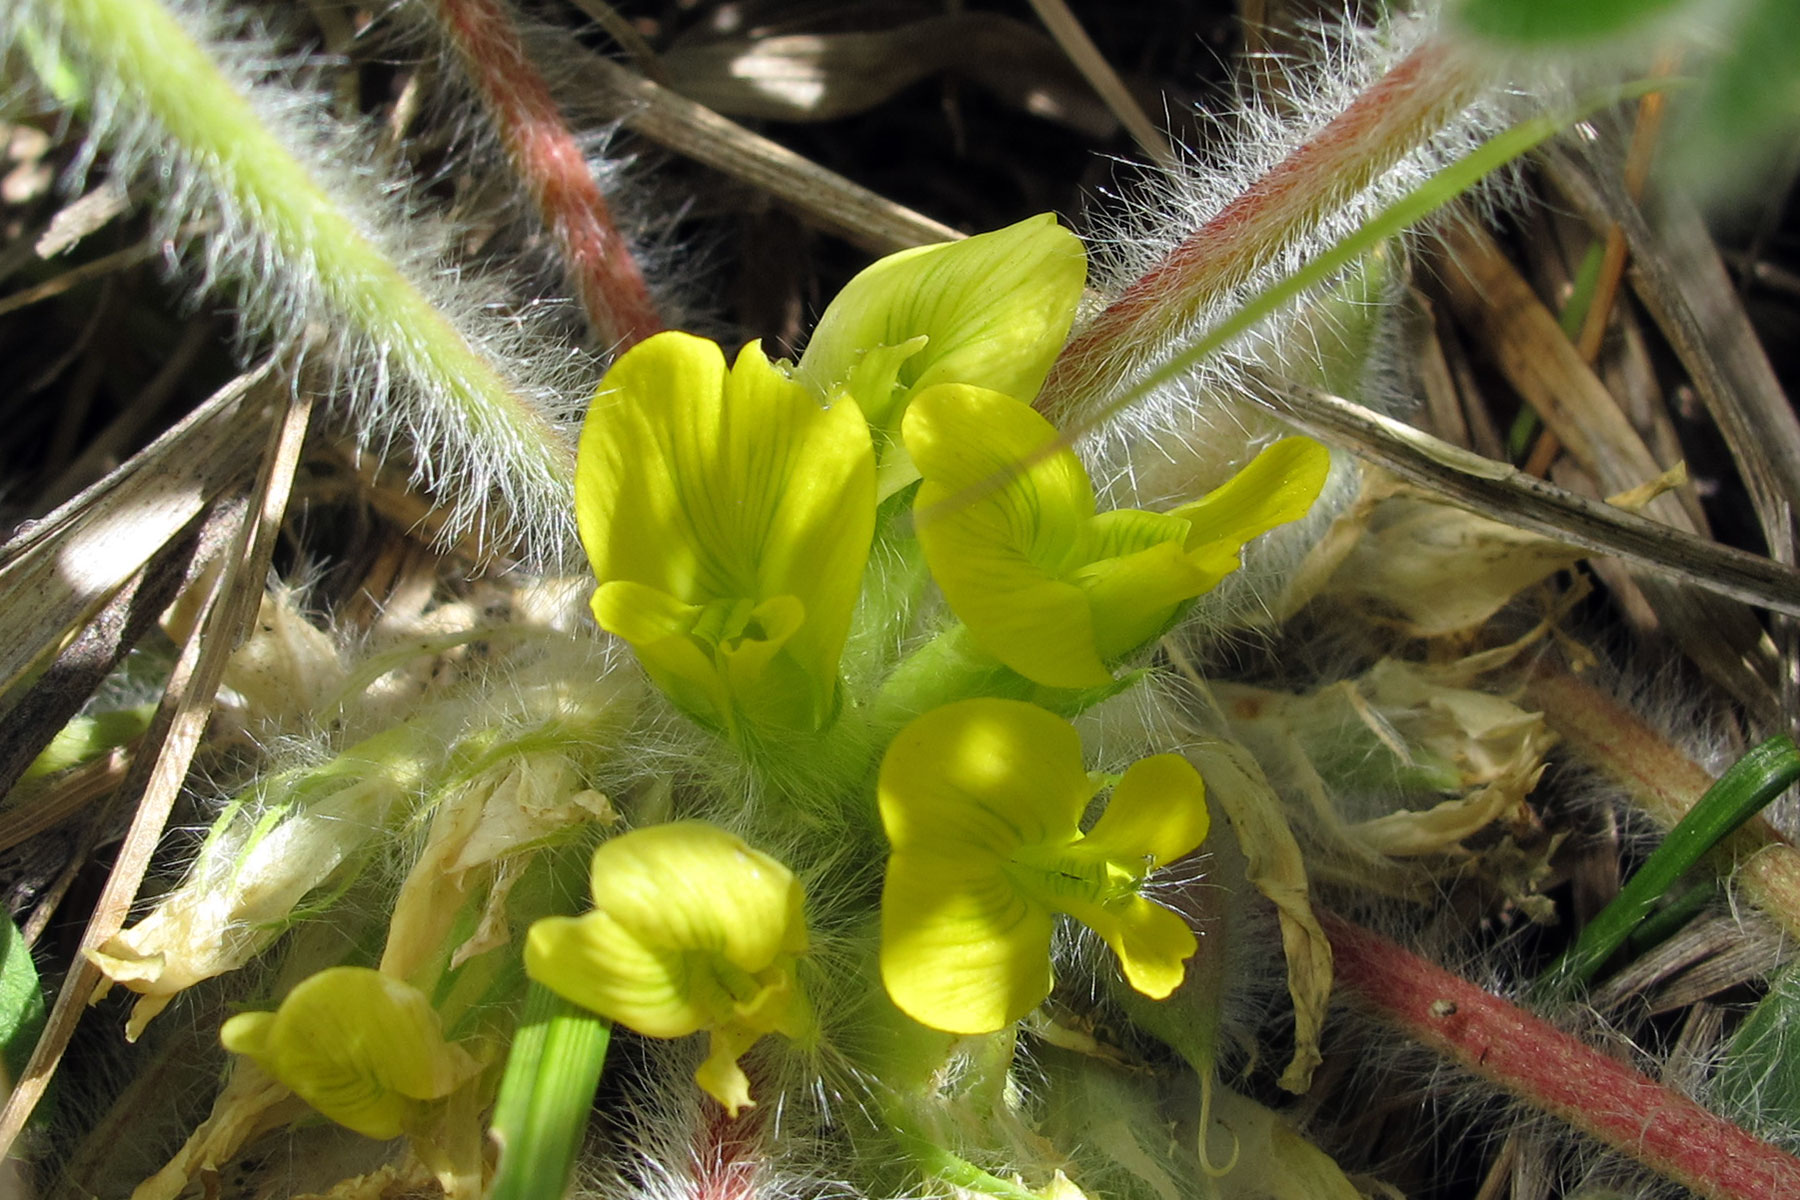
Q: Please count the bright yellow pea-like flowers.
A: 6